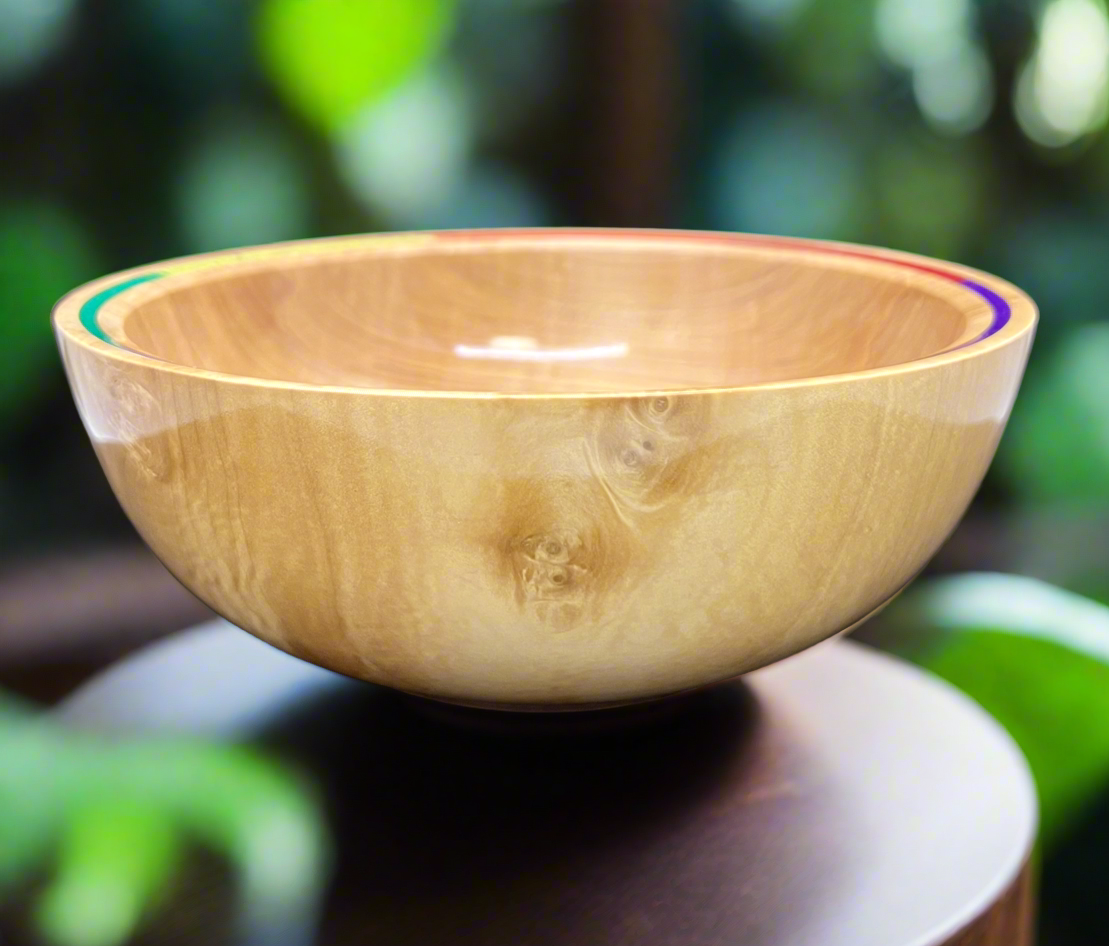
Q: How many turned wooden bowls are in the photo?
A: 1